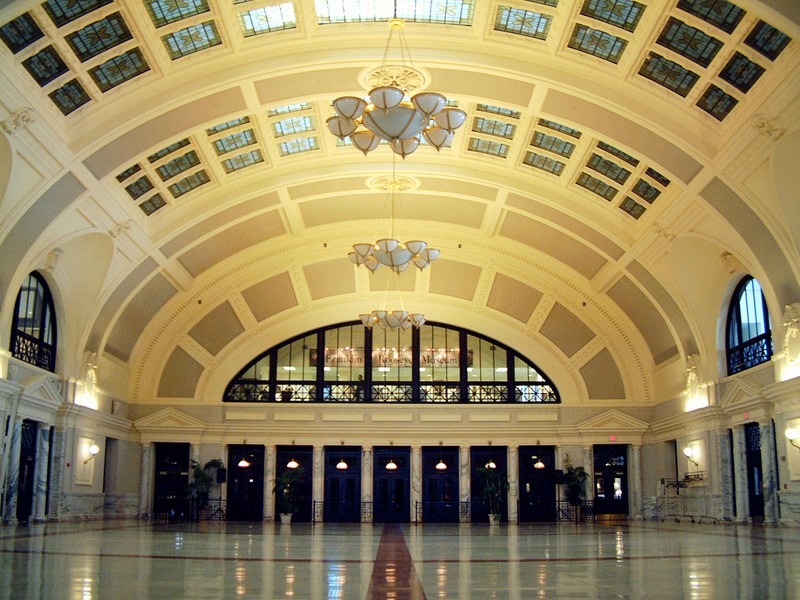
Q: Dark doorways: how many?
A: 11